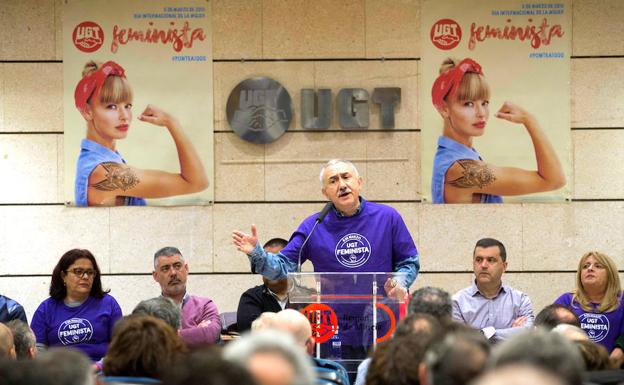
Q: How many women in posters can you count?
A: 2